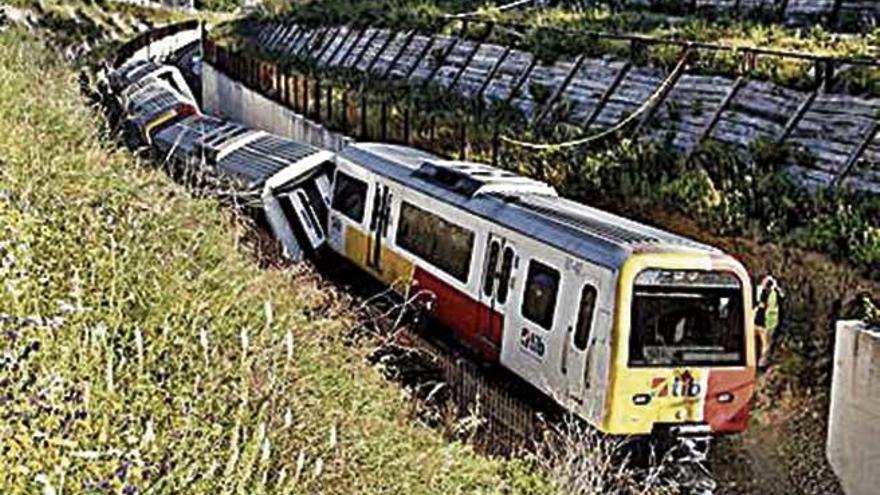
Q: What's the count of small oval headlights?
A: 2